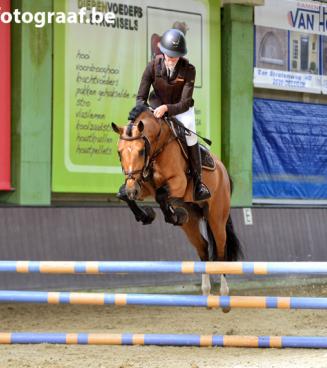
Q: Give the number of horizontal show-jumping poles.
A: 3